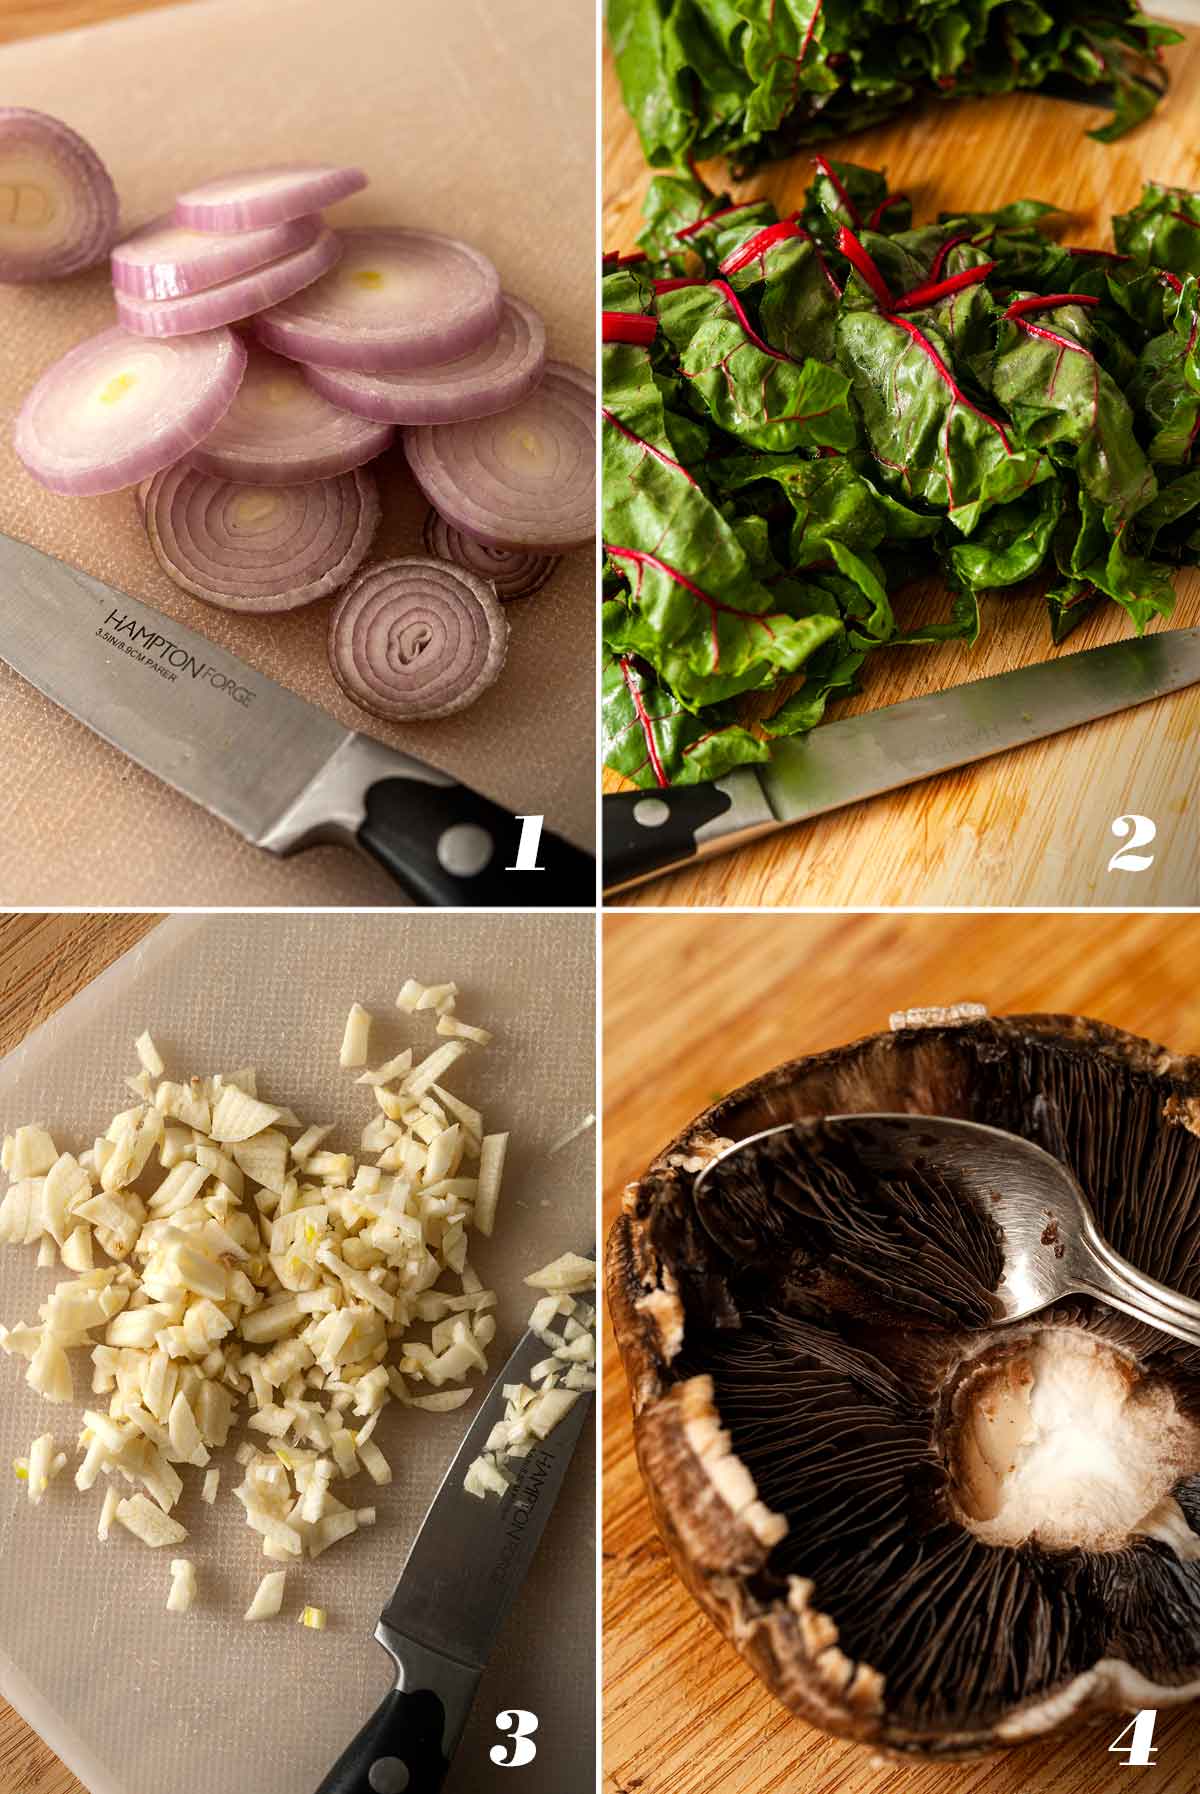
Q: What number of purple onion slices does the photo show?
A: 12